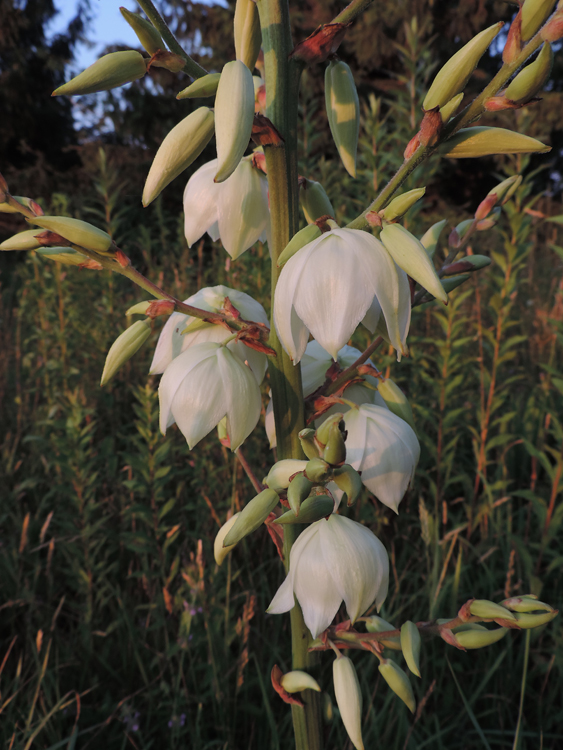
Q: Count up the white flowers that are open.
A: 7